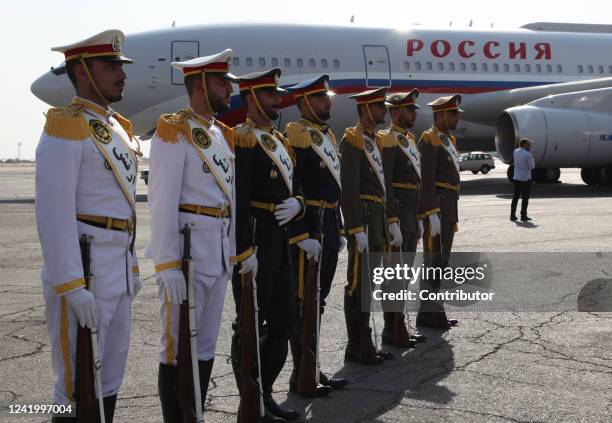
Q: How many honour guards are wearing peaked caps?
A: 7